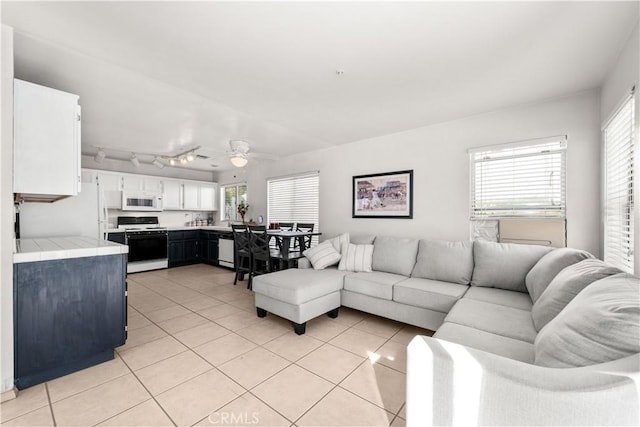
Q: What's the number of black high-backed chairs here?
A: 4